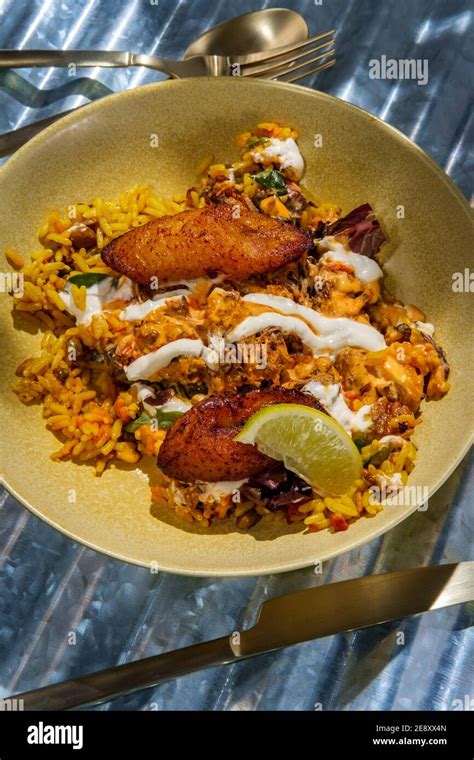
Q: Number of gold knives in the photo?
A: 1